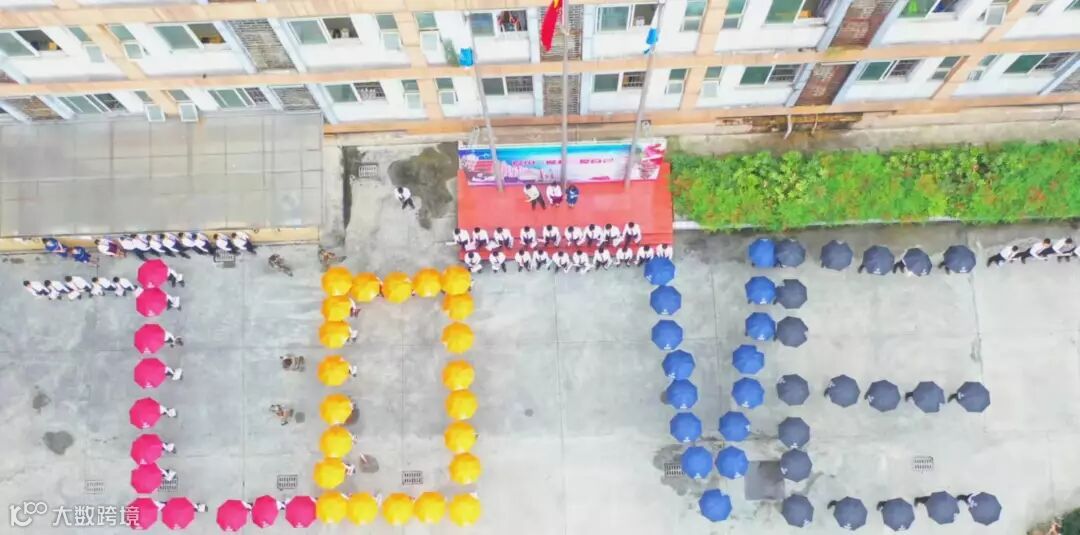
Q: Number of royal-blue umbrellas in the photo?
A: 15